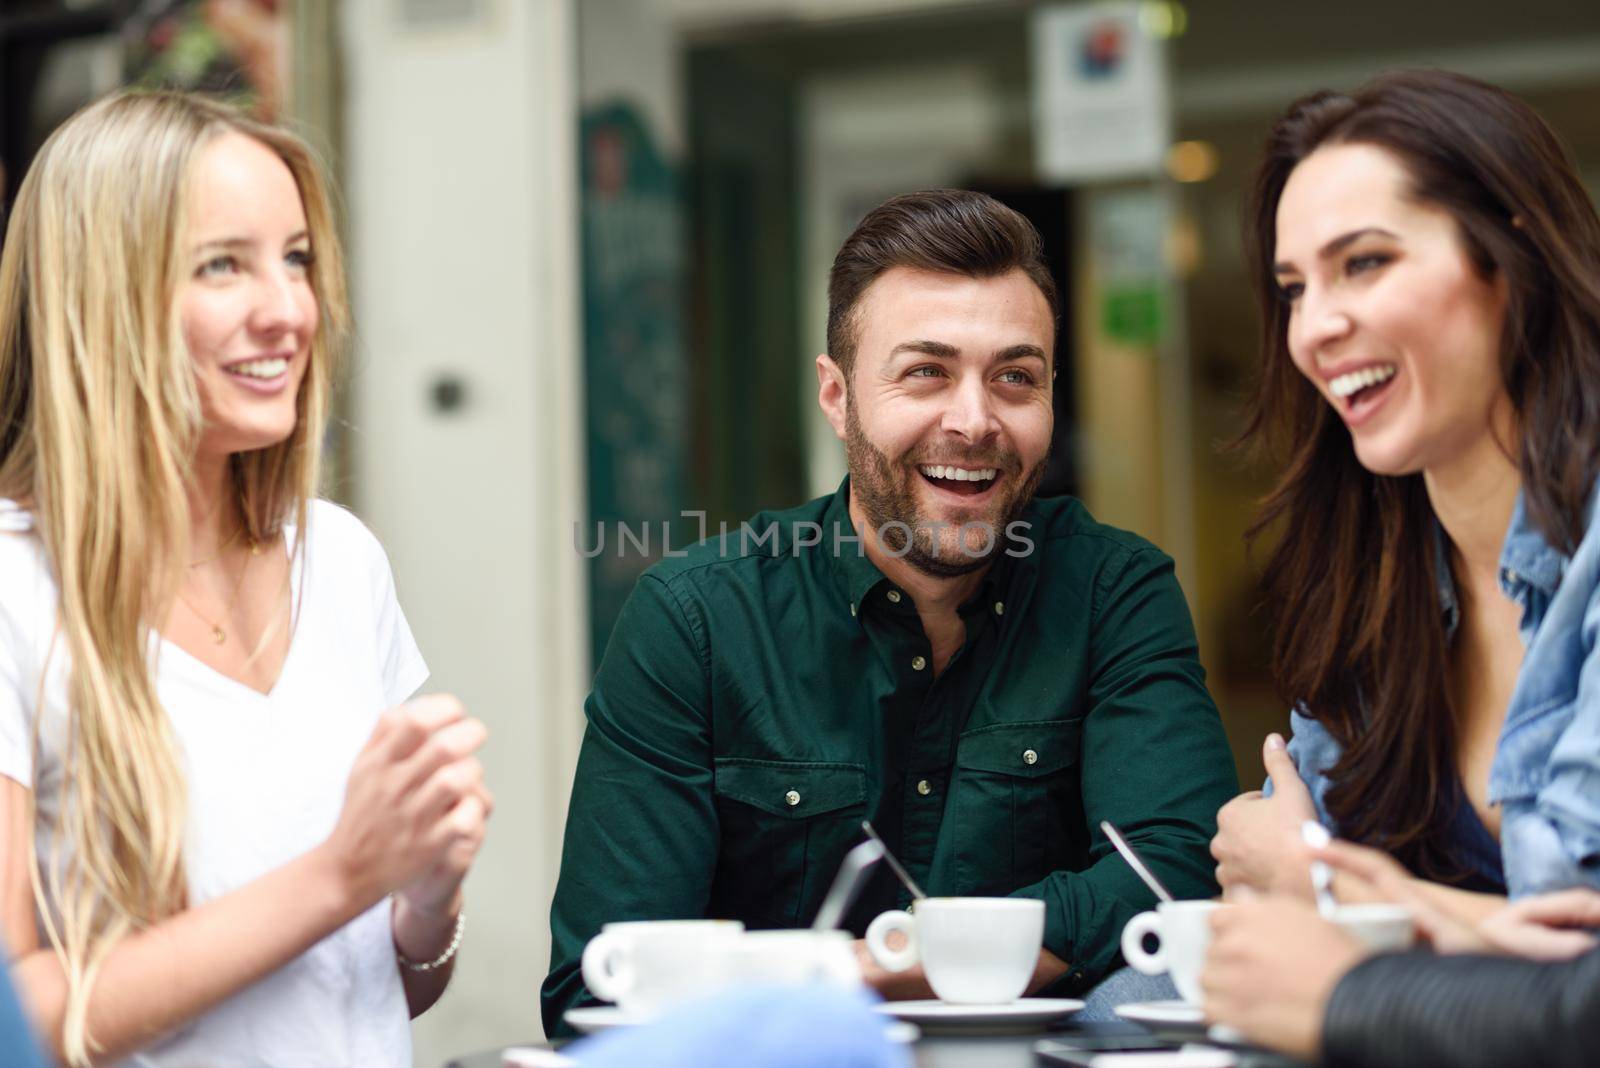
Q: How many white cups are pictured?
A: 5